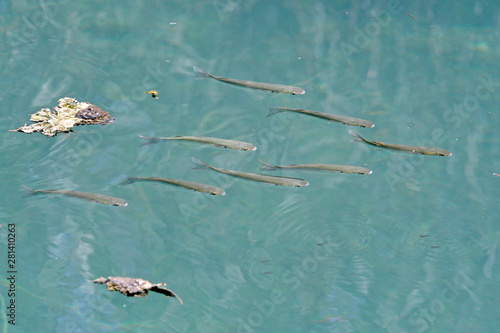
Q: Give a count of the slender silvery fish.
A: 8